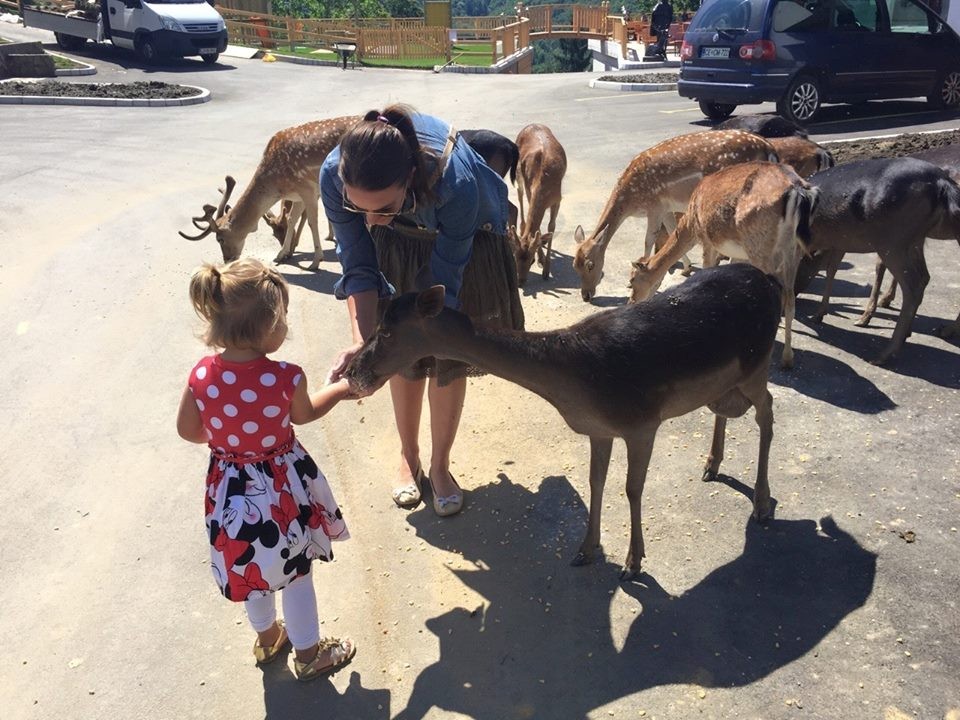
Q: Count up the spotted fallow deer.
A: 2